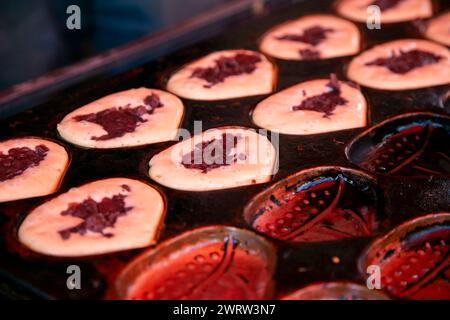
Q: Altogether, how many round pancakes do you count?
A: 10